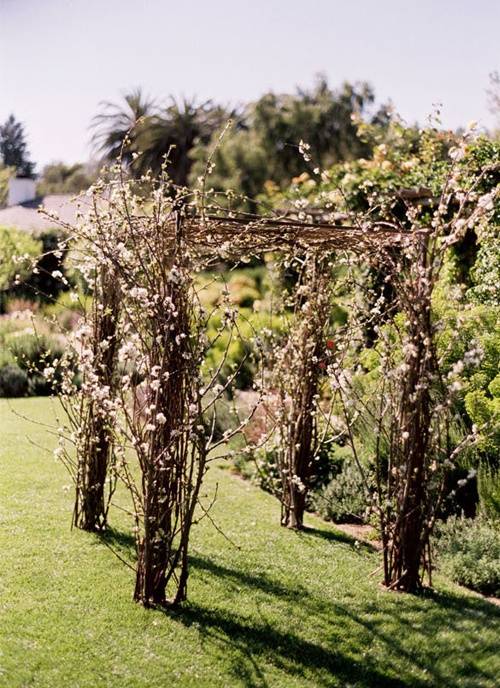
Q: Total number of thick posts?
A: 4